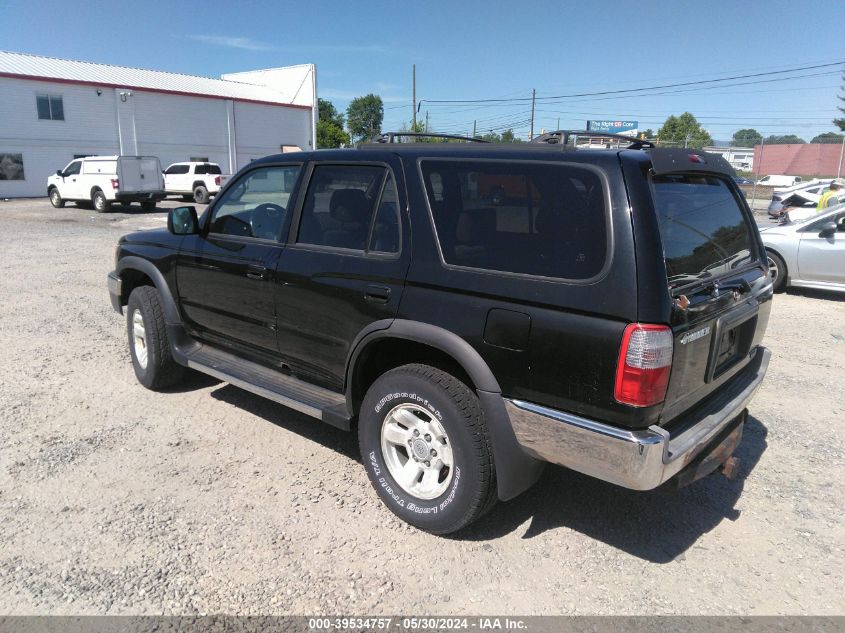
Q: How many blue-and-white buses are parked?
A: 0